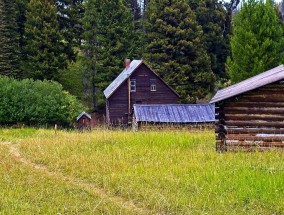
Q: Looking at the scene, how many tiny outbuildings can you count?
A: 1